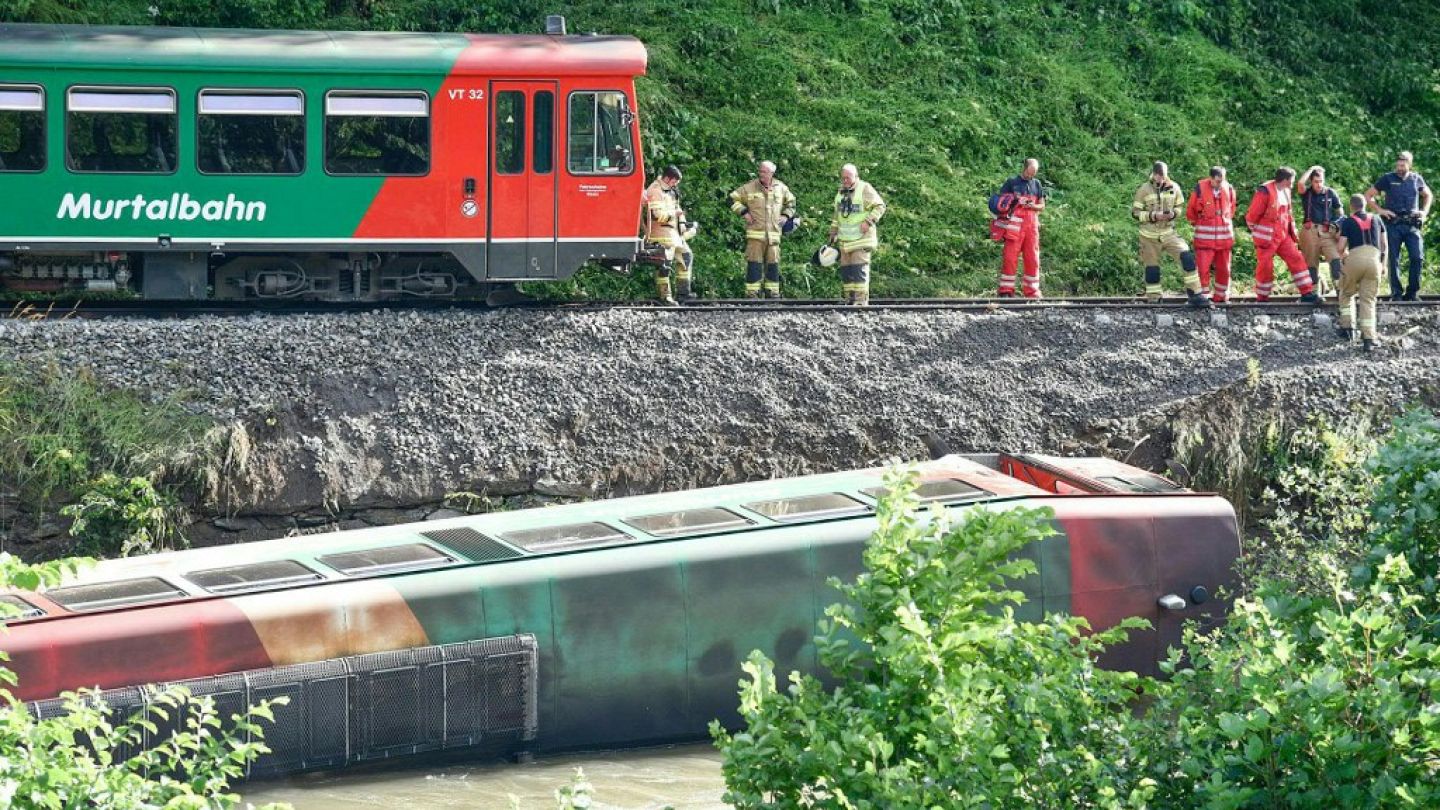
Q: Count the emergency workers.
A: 10